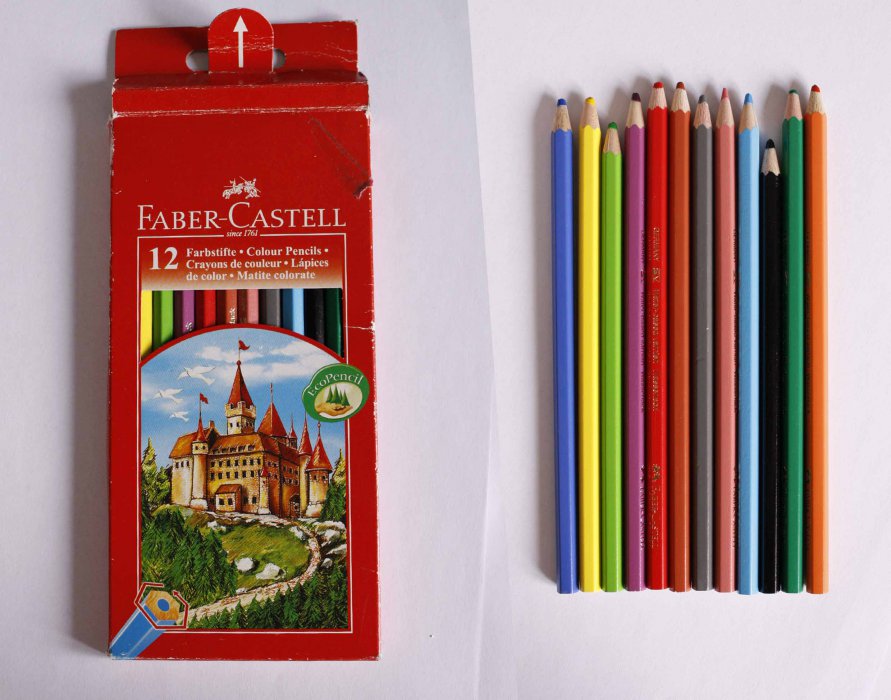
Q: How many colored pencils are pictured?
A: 12